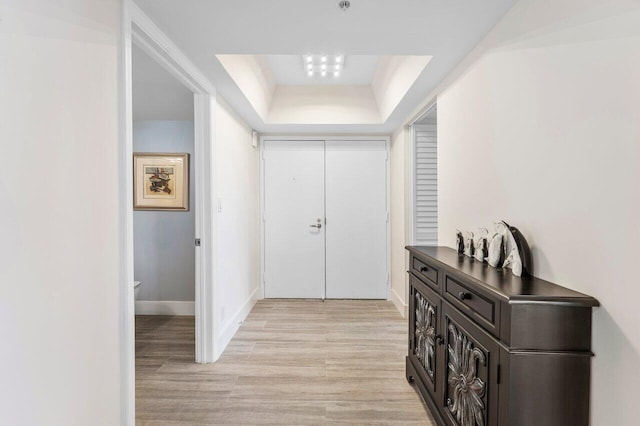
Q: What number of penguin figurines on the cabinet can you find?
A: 5